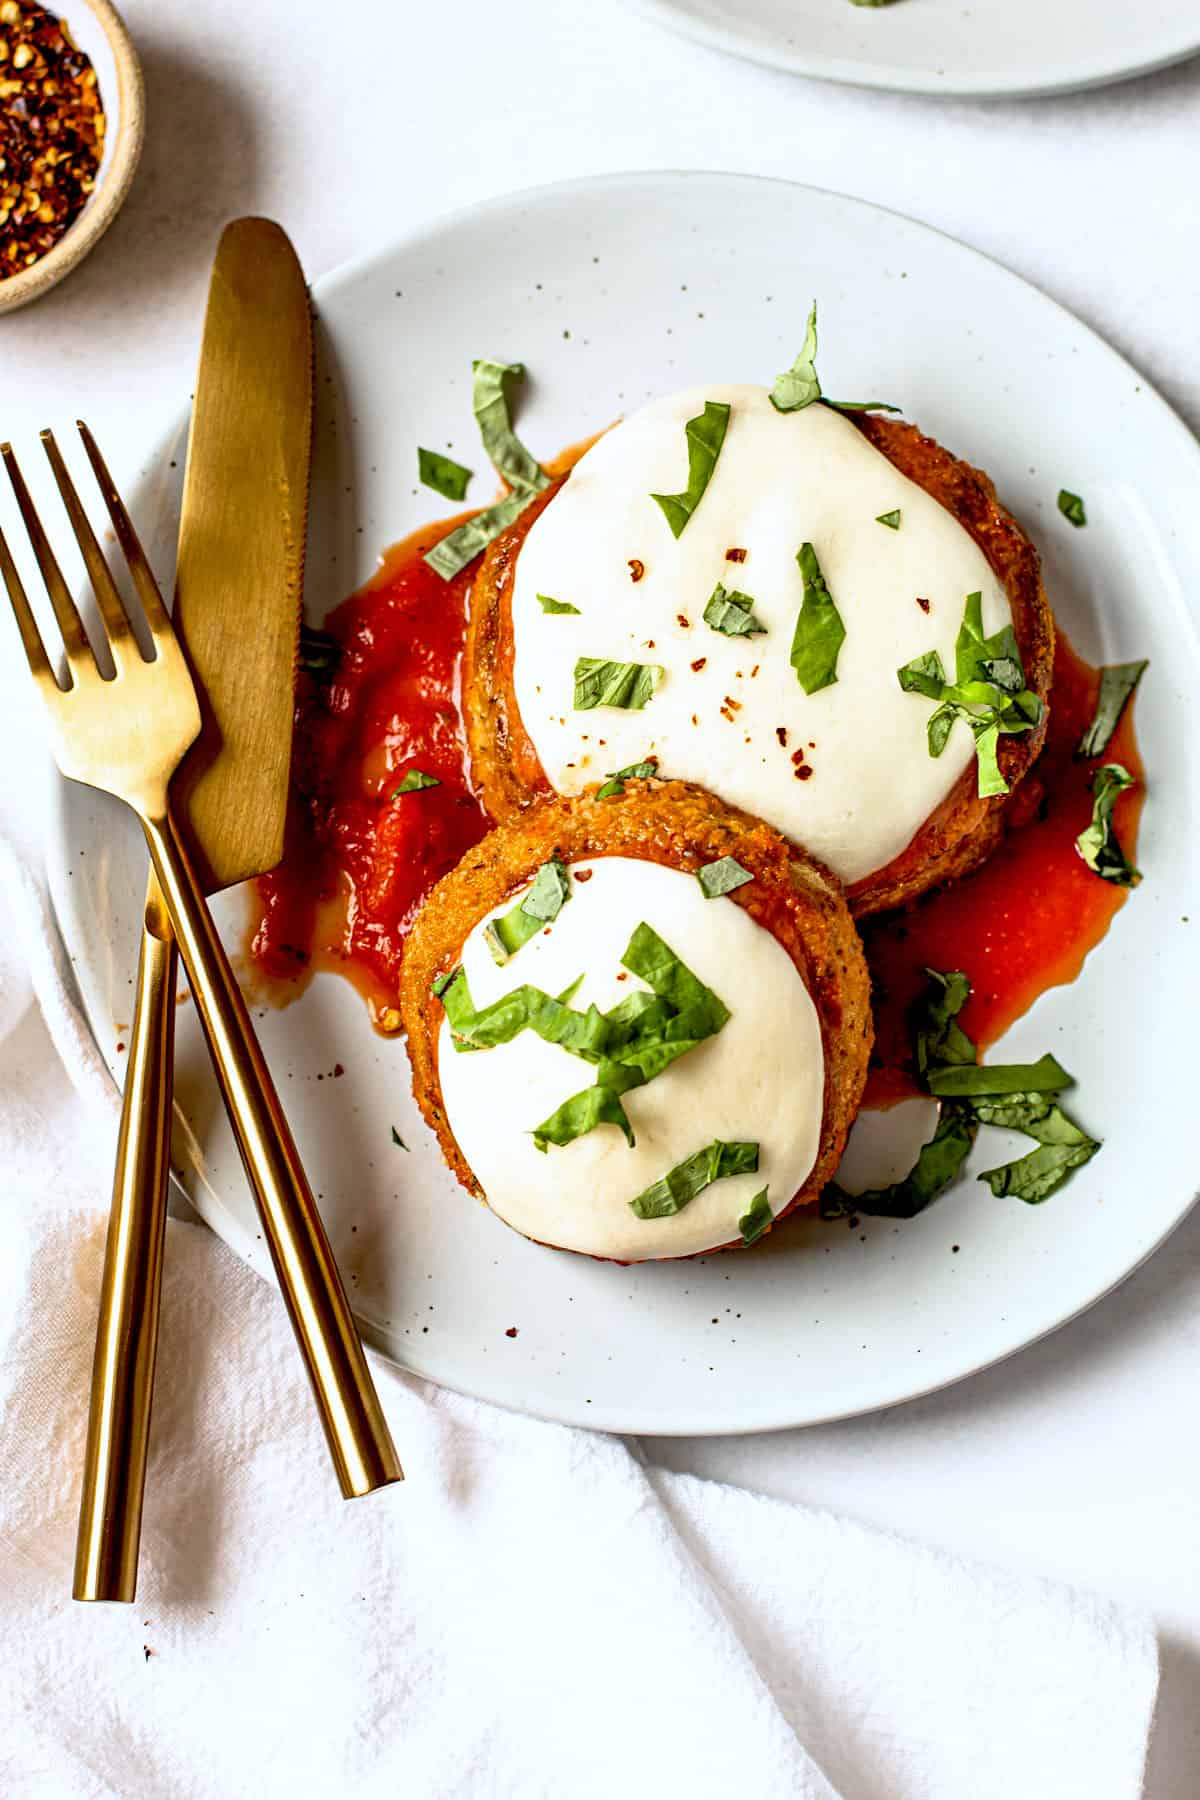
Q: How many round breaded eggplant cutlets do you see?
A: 2